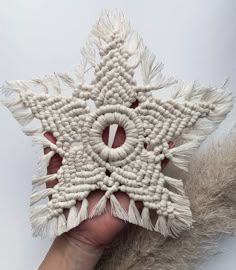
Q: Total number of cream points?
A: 5